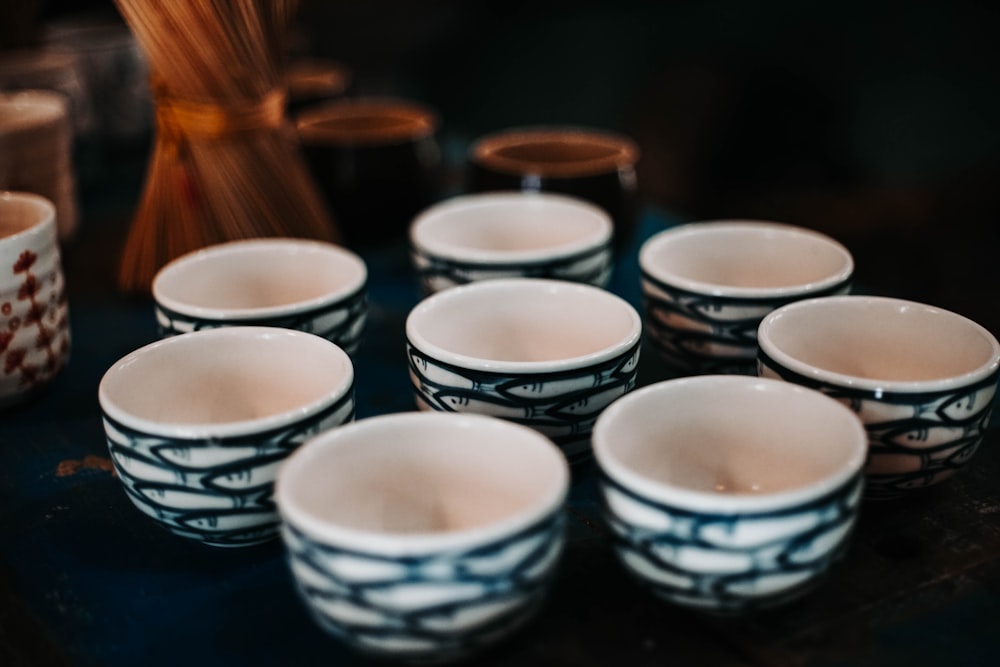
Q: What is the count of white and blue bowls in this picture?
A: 8